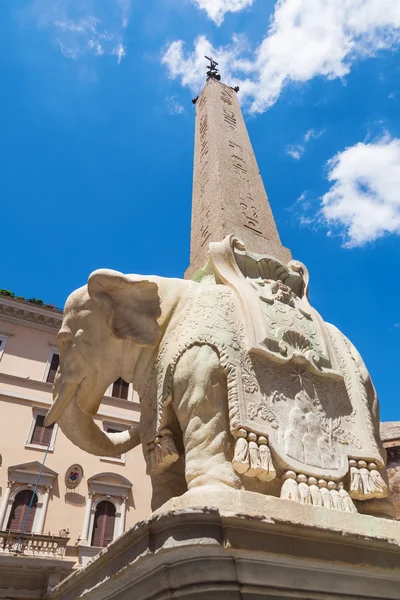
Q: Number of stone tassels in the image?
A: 15